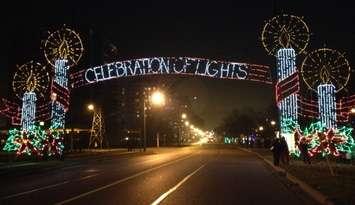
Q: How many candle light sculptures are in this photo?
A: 4